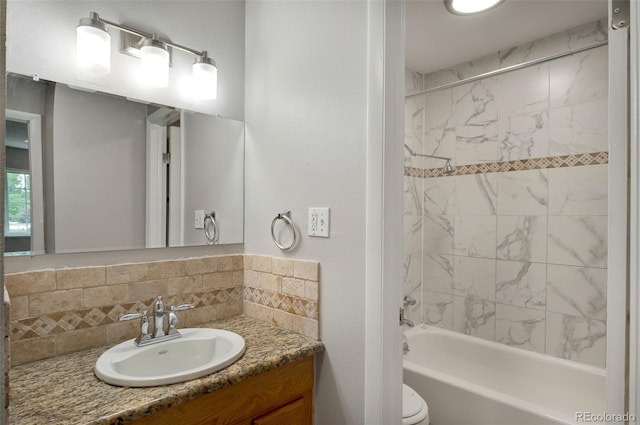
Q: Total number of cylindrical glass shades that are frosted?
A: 3